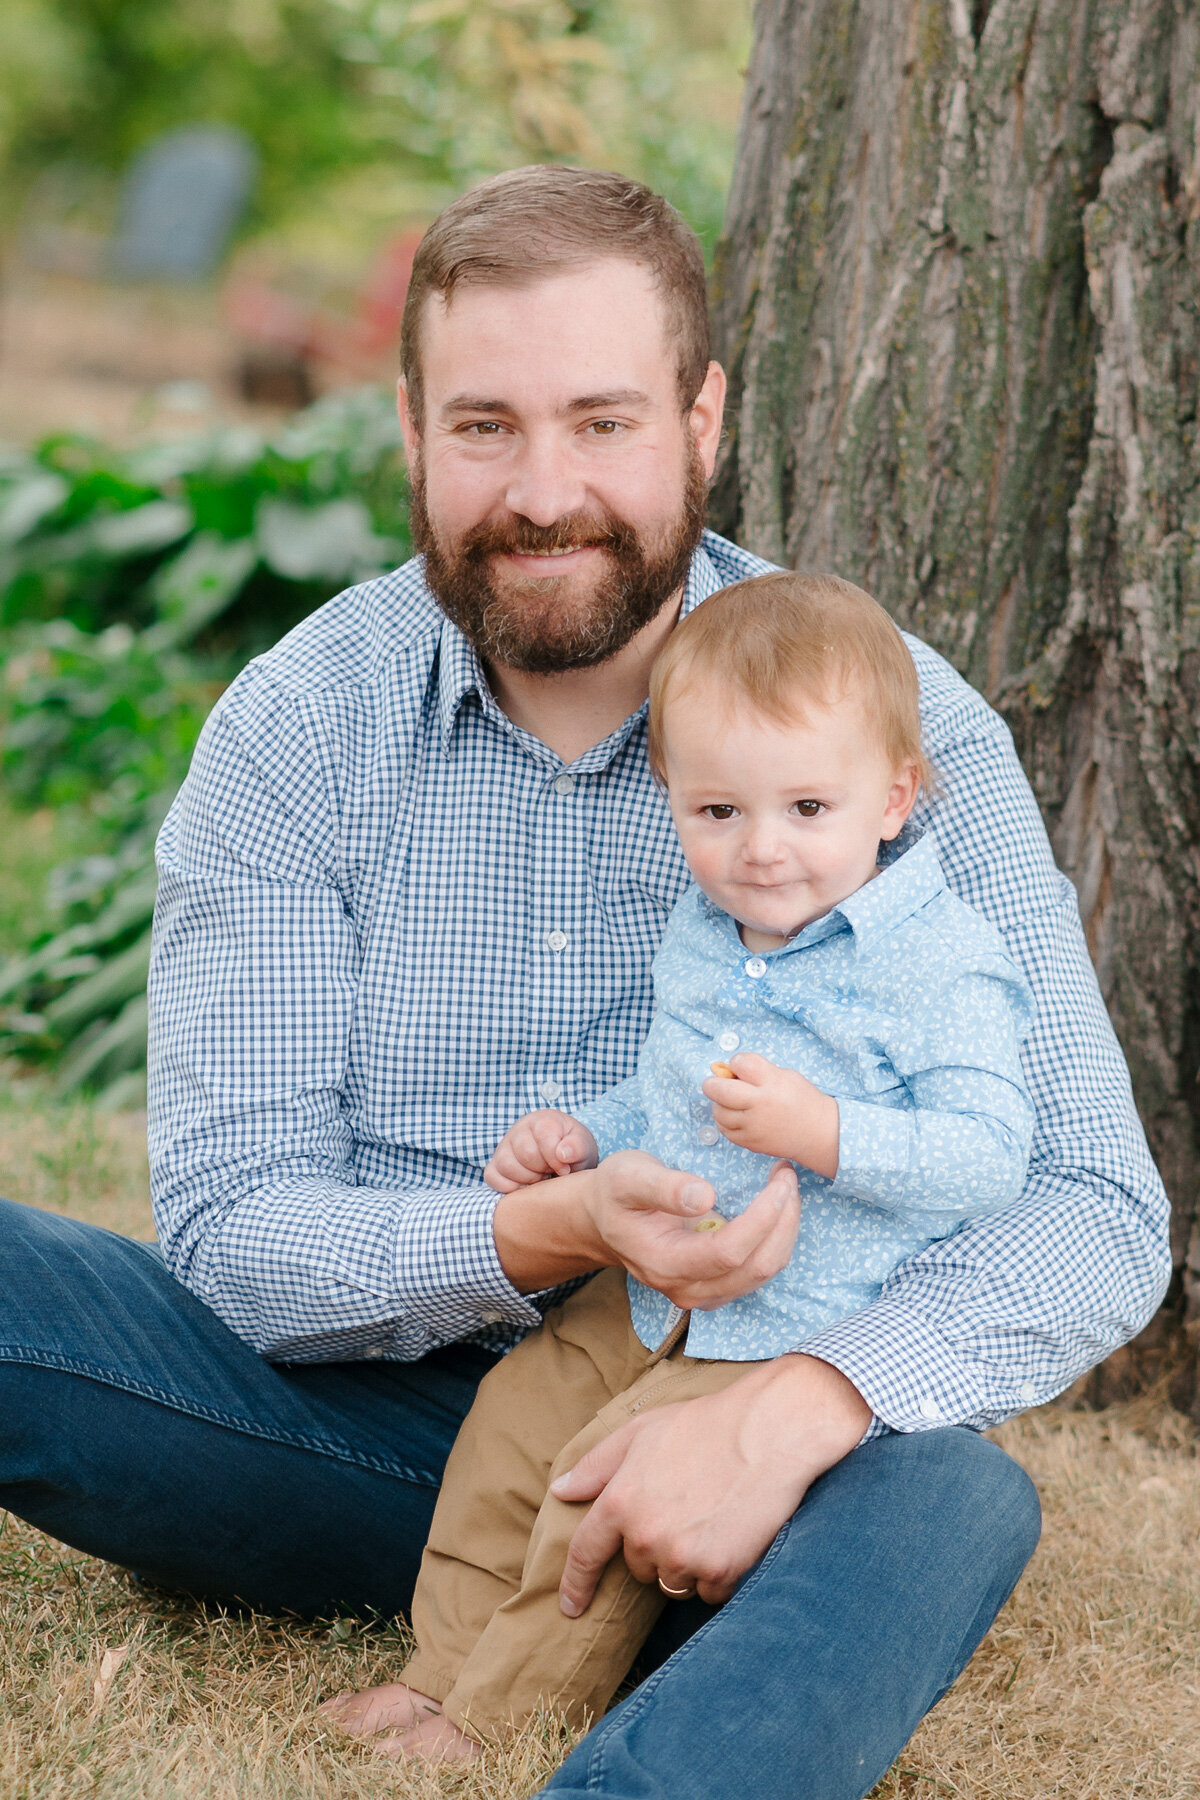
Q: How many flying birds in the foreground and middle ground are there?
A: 0